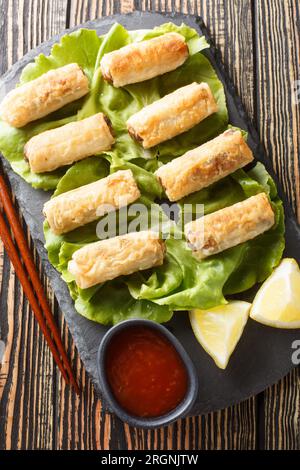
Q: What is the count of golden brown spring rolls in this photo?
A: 8